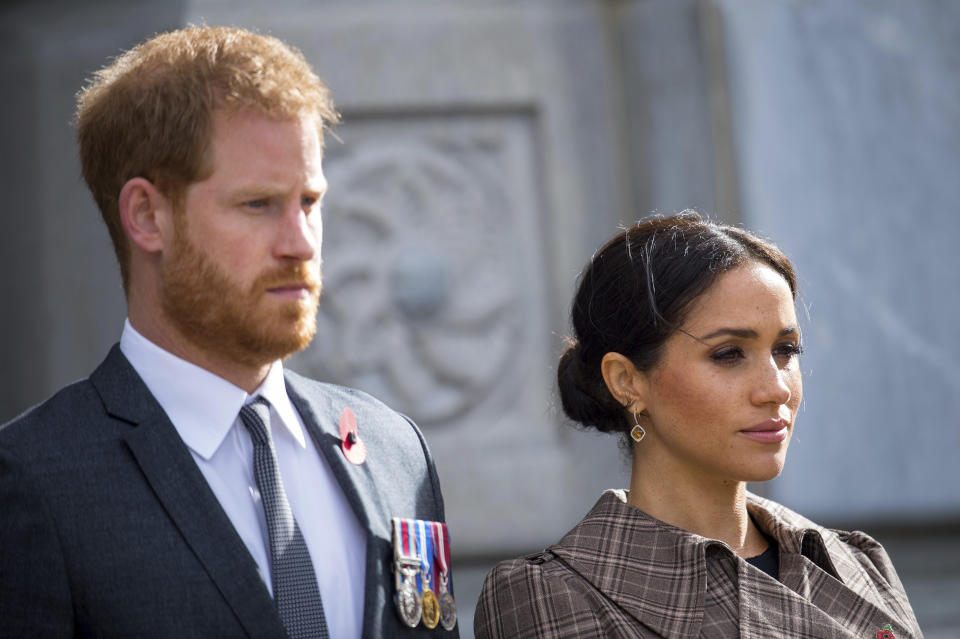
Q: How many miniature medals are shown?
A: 3